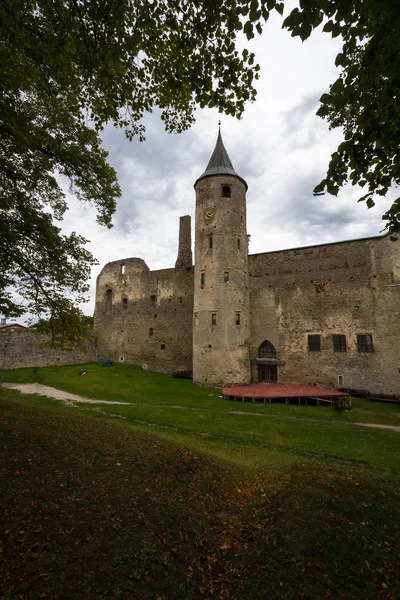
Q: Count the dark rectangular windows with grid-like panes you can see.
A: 3